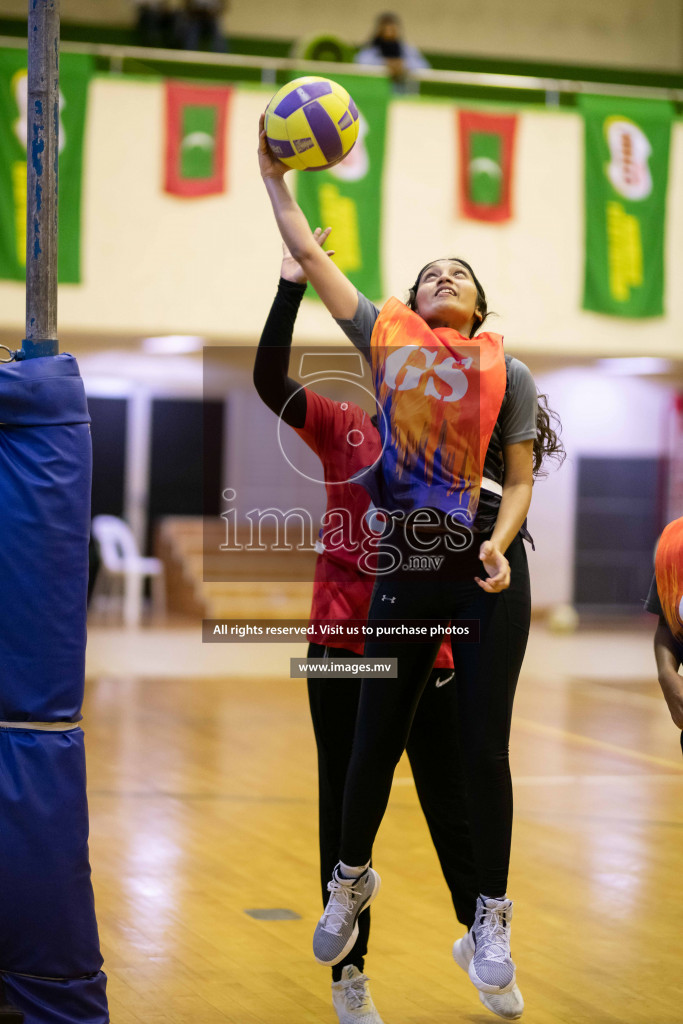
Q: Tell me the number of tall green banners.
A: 3